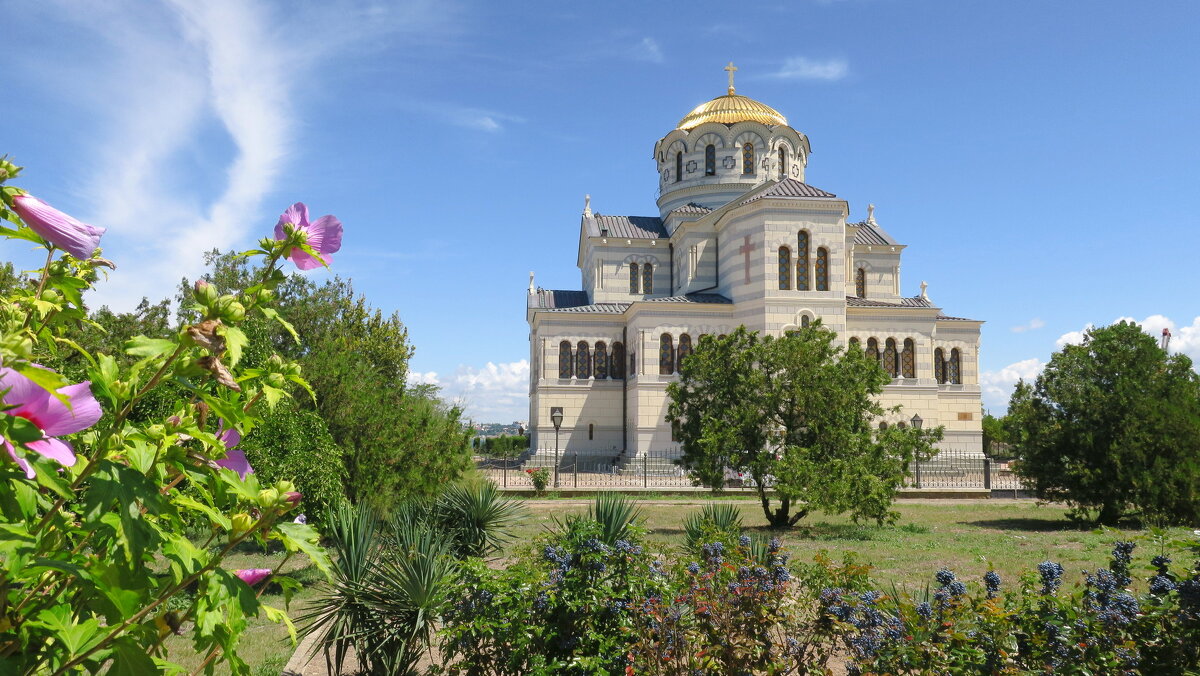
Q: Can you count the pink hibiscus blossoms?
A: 5